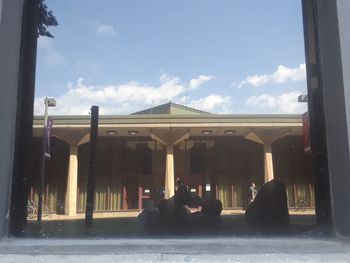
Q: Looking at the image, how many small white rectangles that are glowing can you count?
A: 3